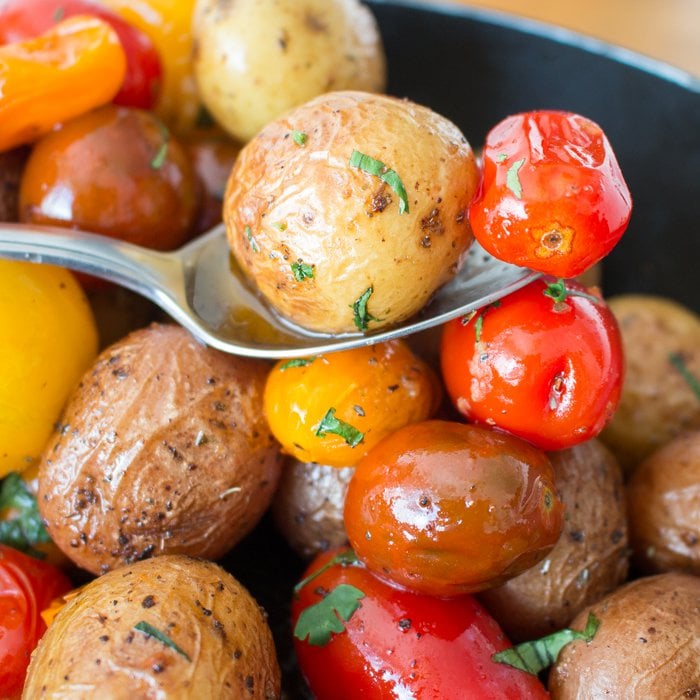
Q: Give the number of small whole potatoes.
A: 9